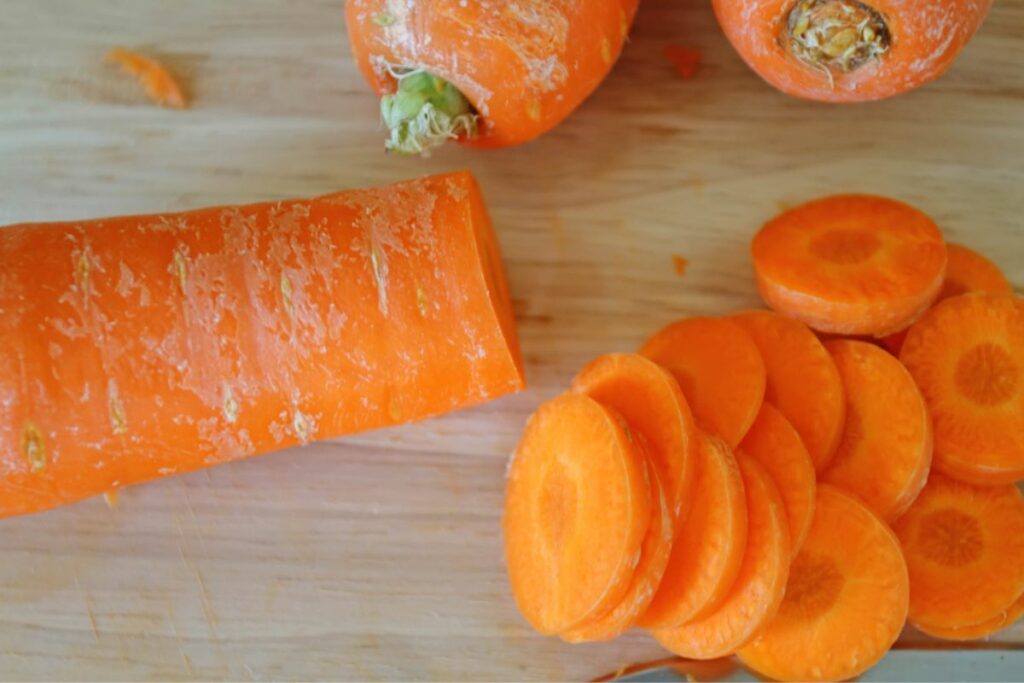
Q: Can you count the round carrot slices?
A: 15